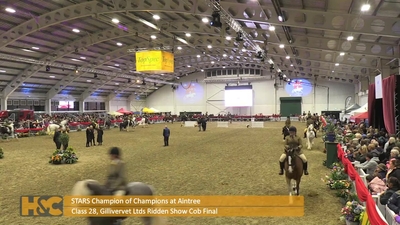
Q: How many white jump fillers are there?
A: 3